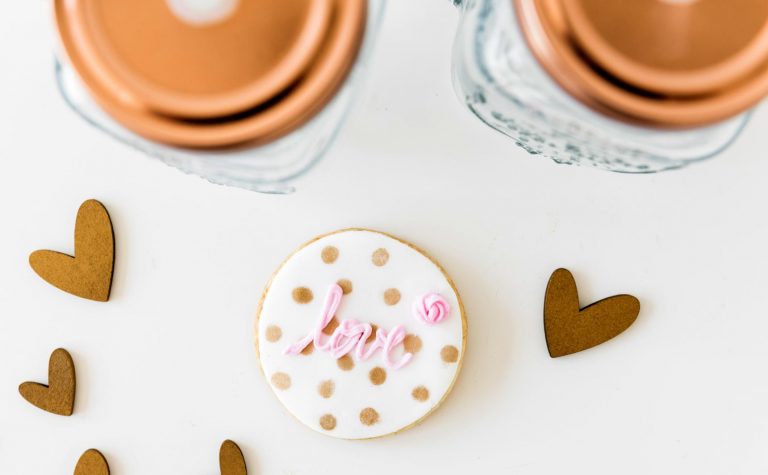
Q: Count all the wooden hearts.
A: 5